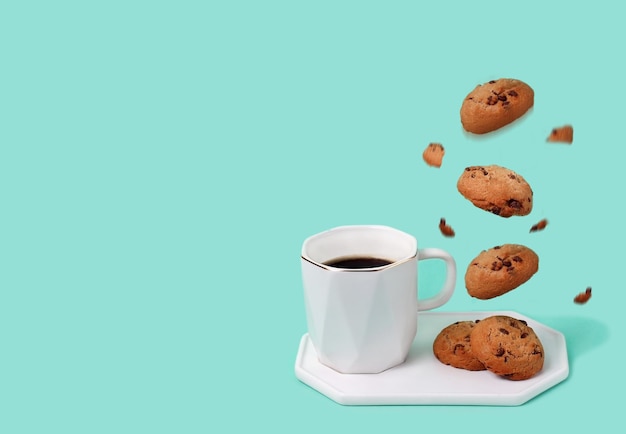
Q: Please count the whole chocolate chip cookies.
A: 5